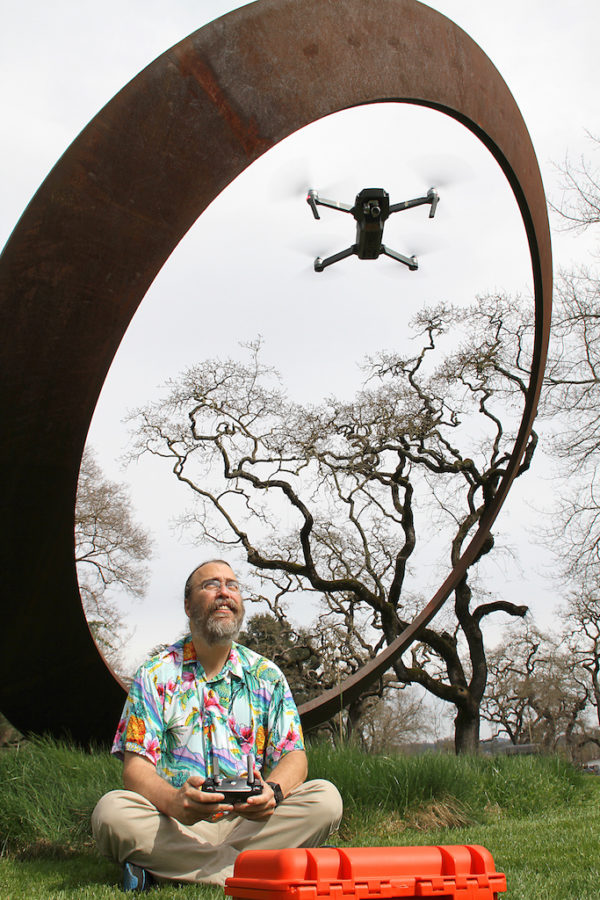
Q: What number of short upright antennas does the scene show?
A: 2